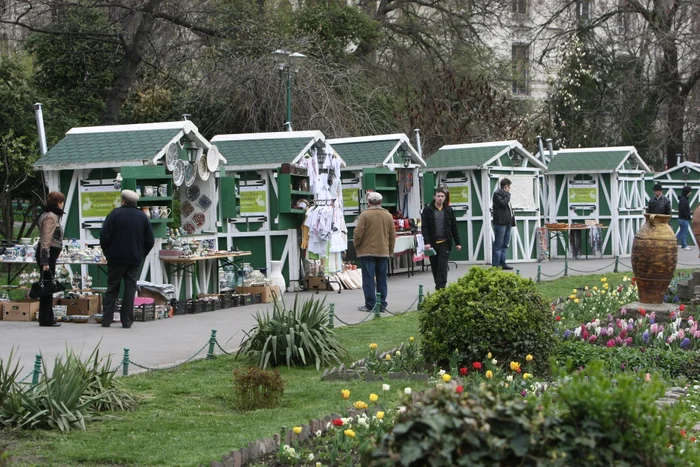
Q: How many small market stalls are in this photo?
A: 6